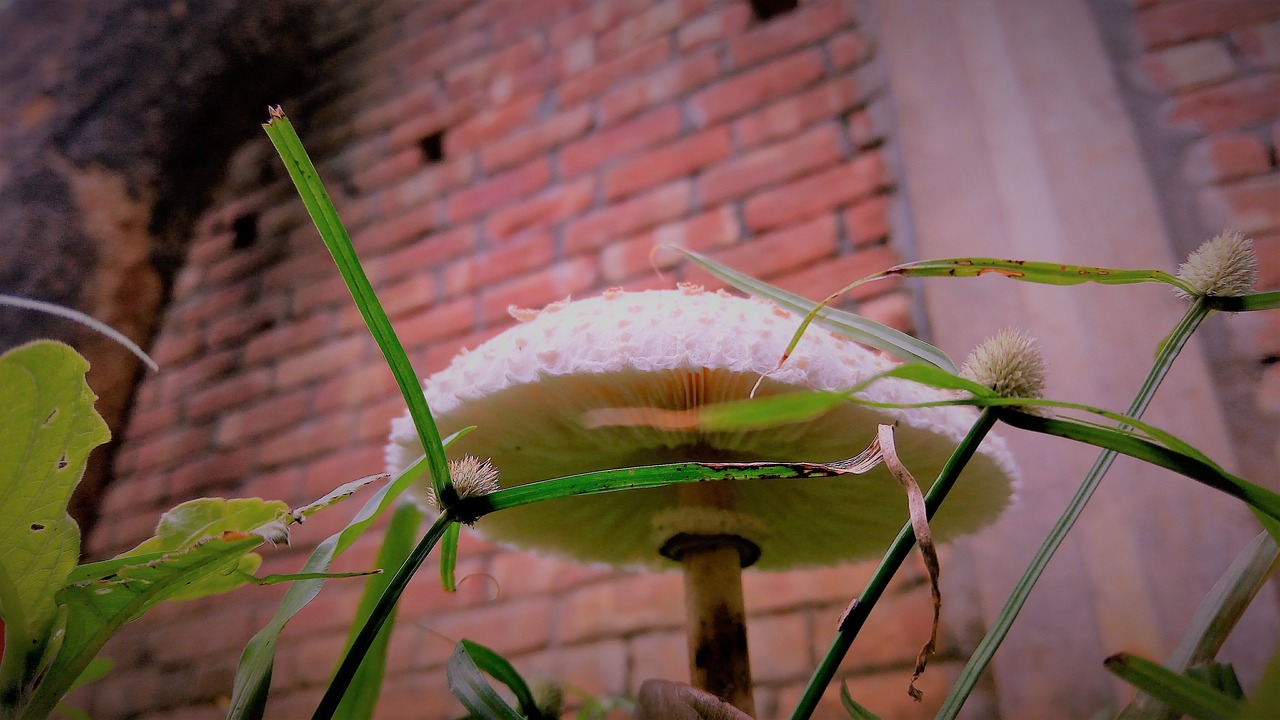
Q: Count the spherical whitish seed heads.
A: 3